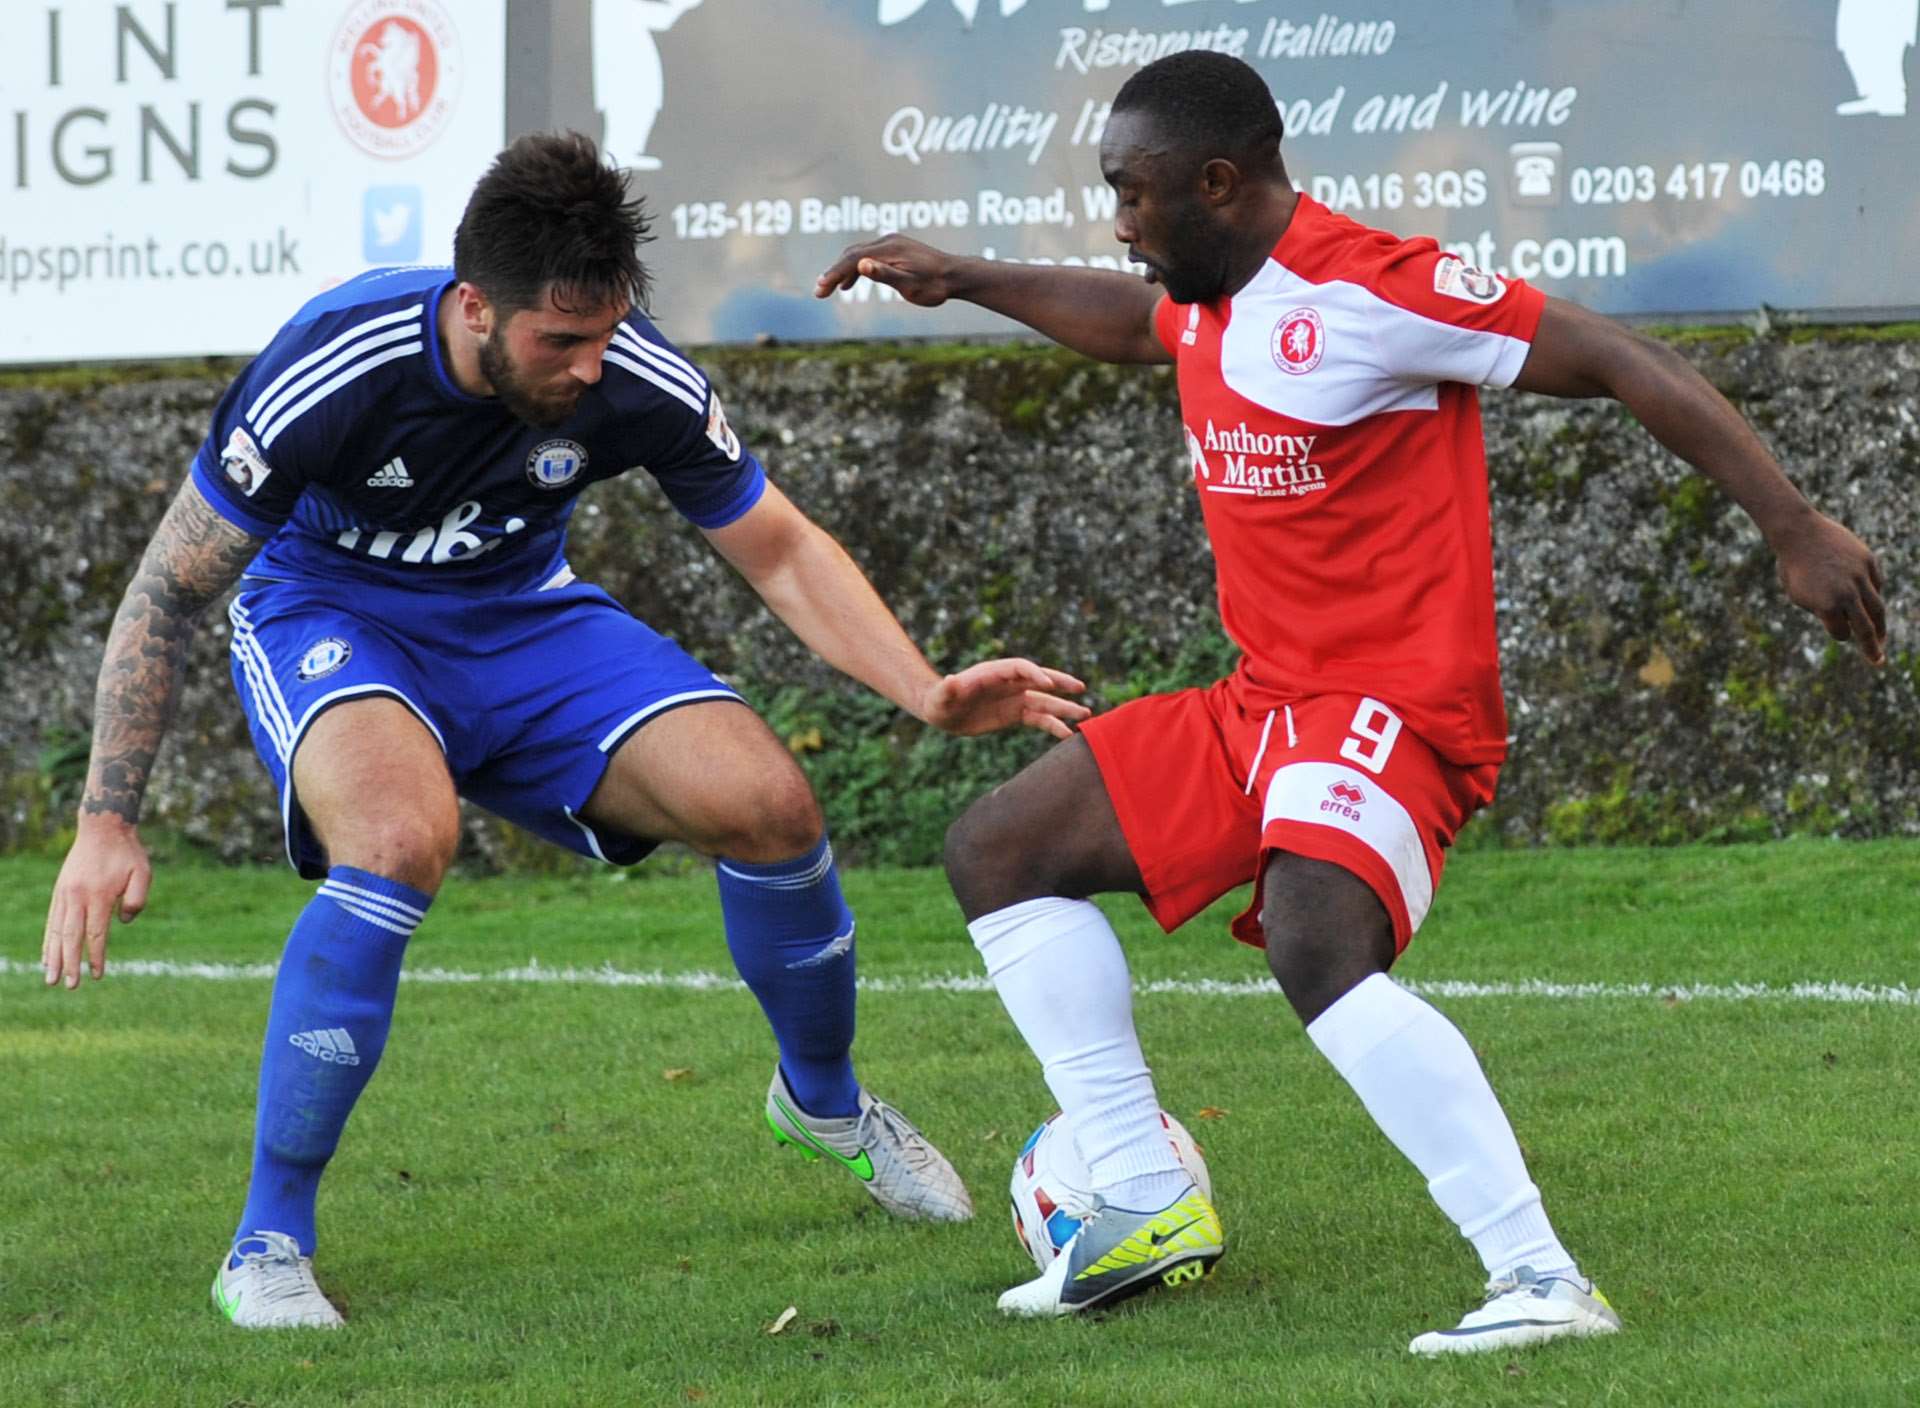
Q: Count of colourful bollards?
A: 0